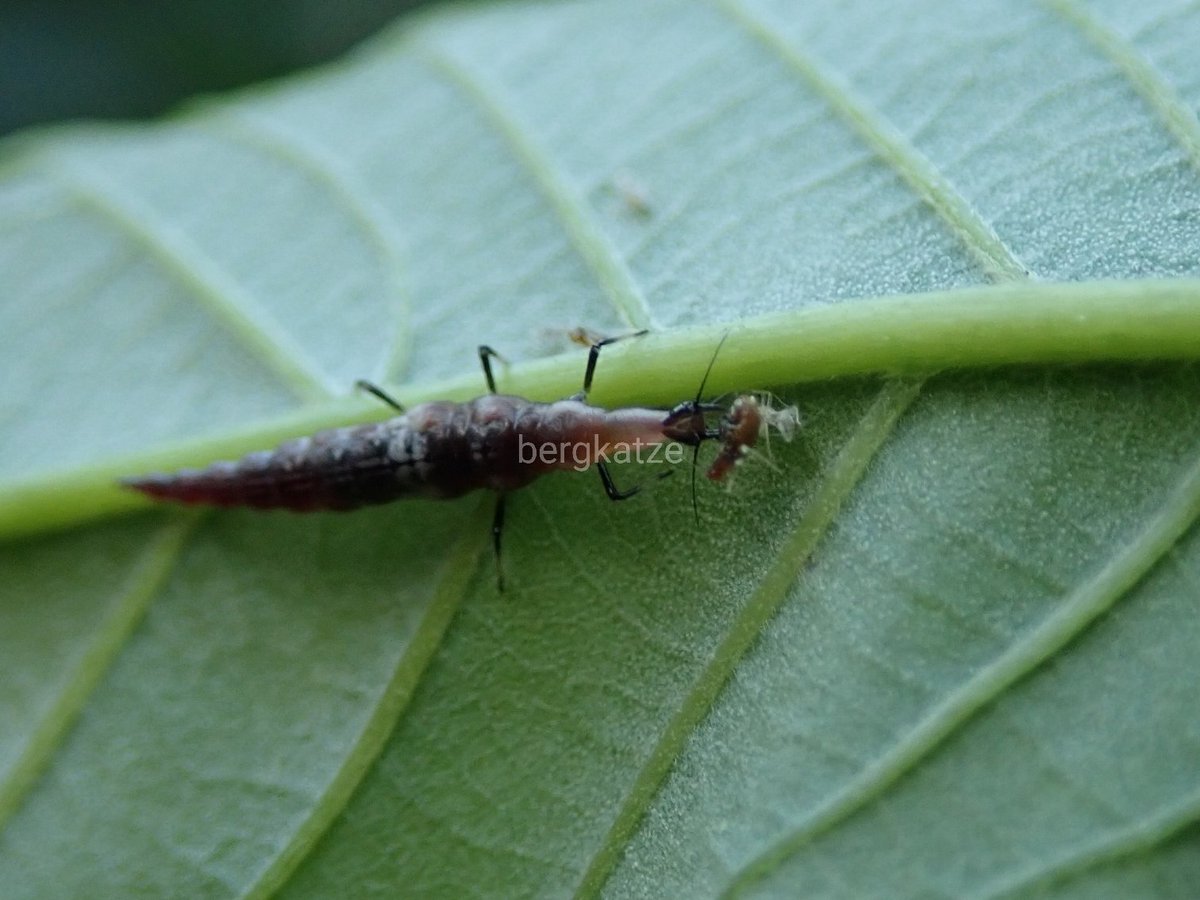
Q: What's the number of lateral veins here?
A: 10